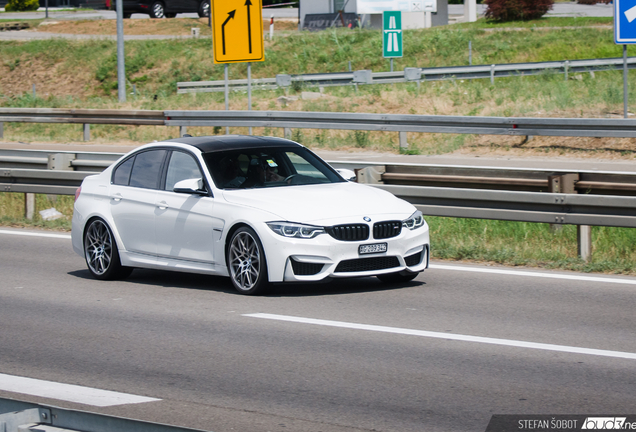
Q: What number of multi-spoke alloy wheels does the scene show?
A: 2